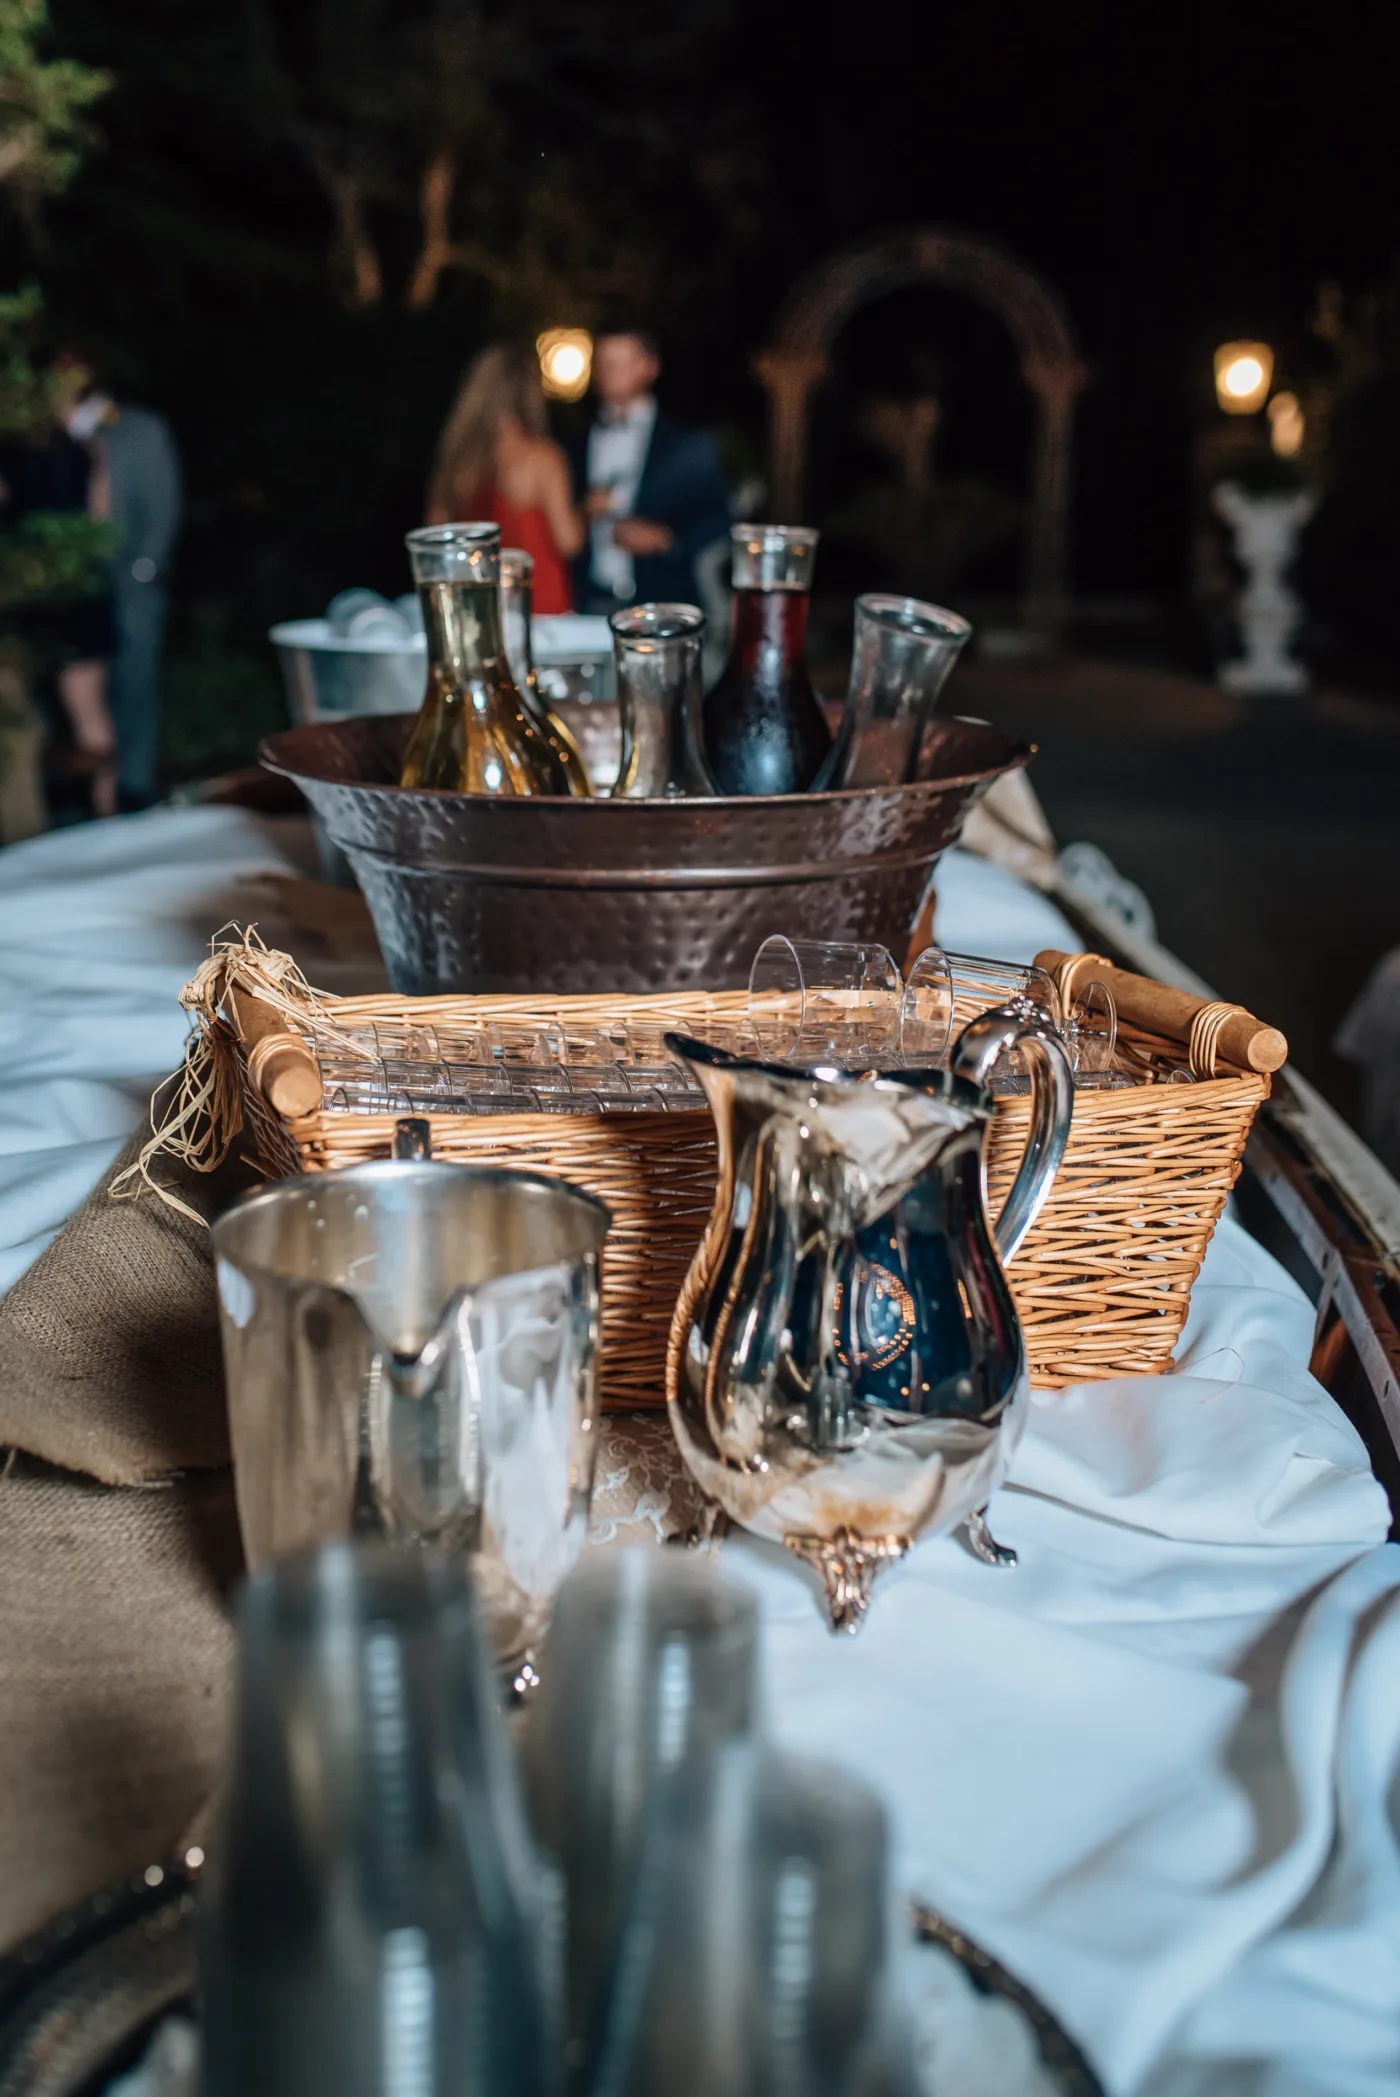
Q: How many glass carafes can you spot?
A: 5